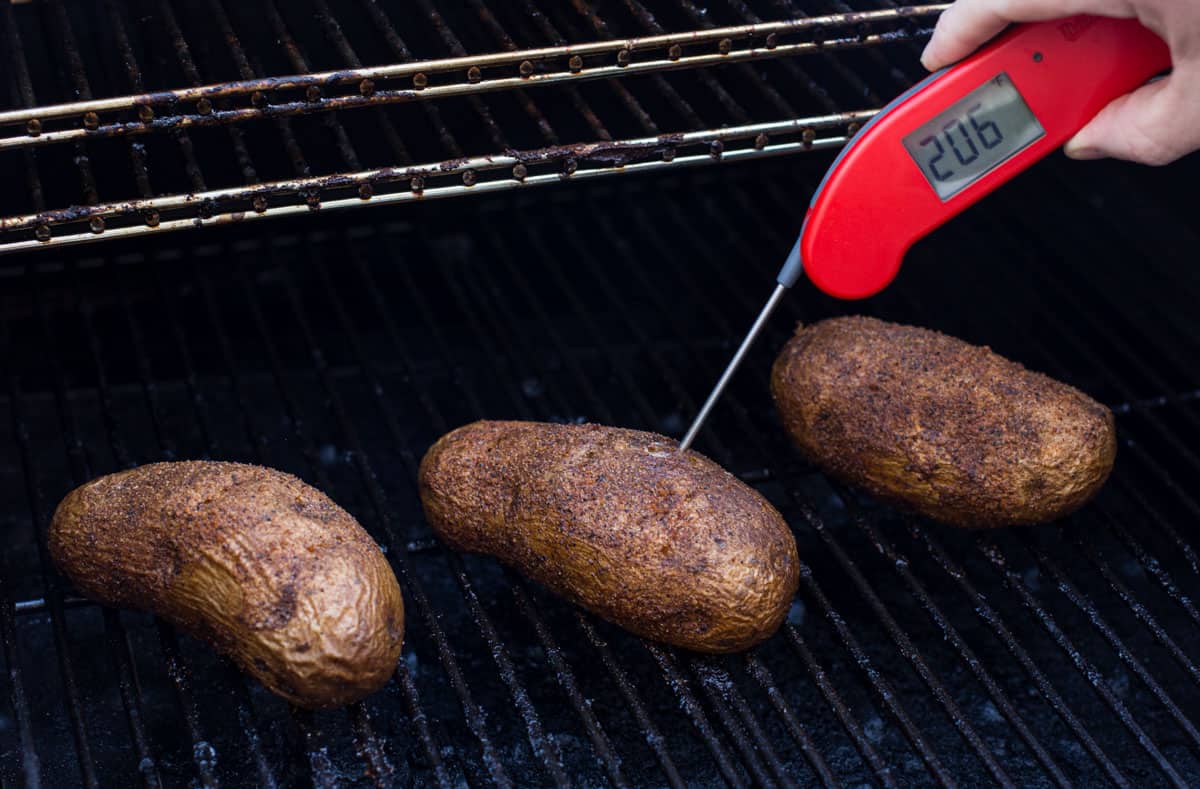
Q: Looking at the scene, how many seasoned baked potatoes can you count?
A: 3